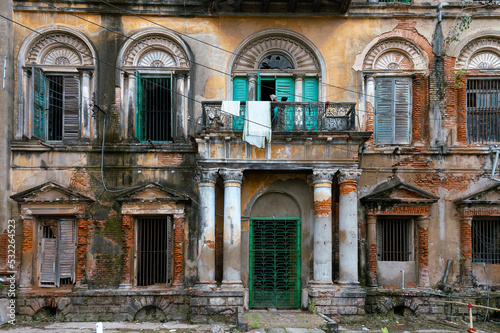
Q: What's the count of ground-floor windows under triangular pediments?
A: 4